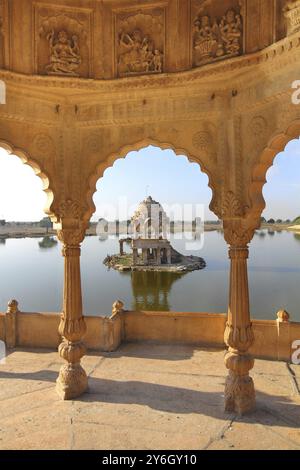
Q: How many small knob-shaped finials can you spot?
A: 3